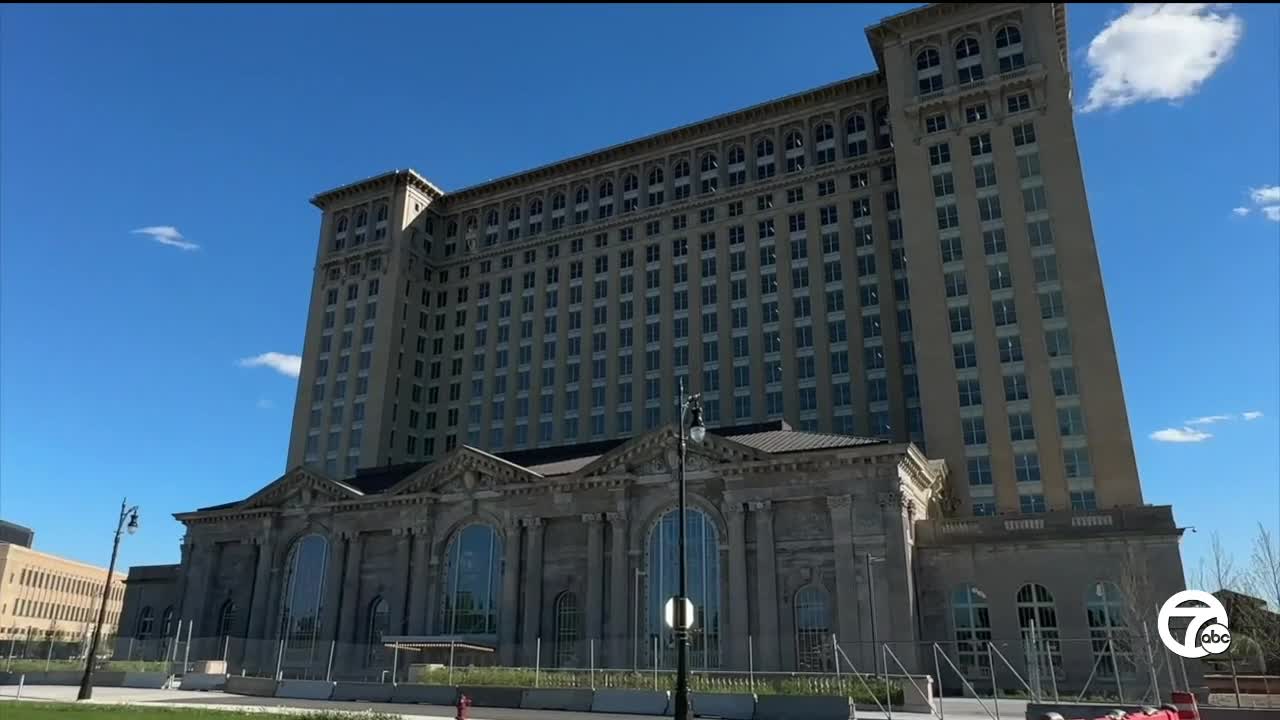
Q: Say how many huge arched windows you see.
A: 3